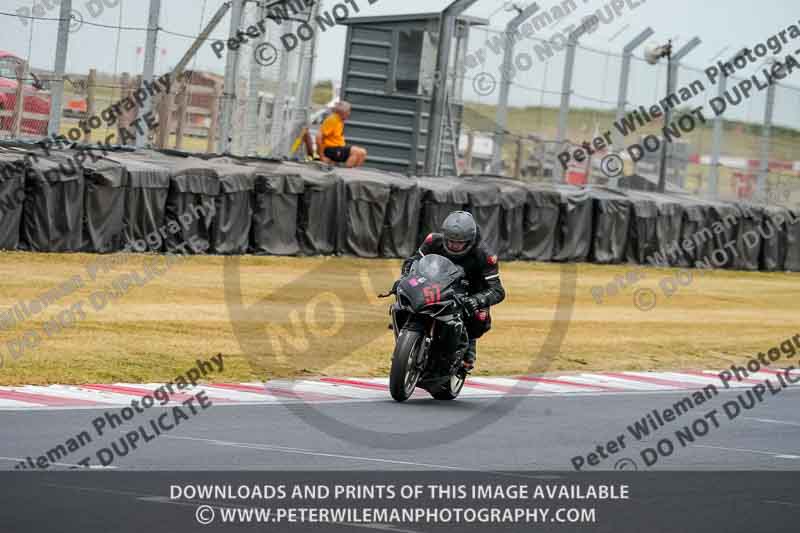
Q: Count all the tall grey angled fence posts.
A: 7